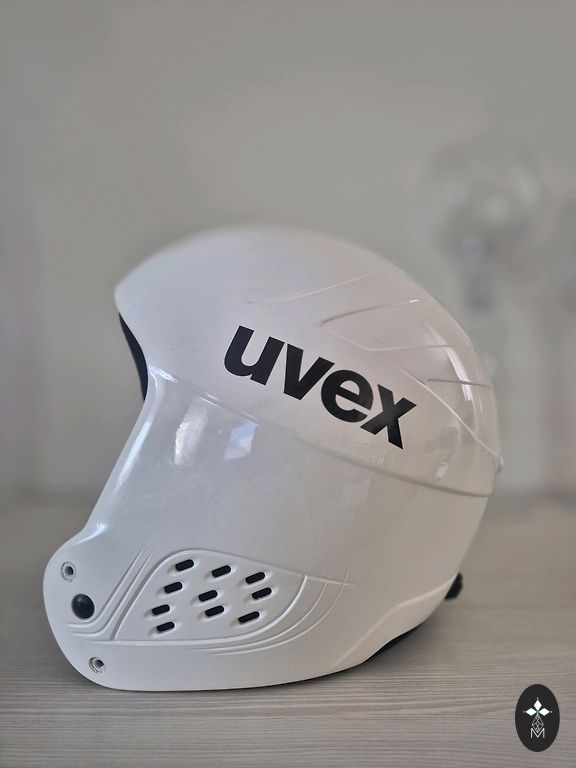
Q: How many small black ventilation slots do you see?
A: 10